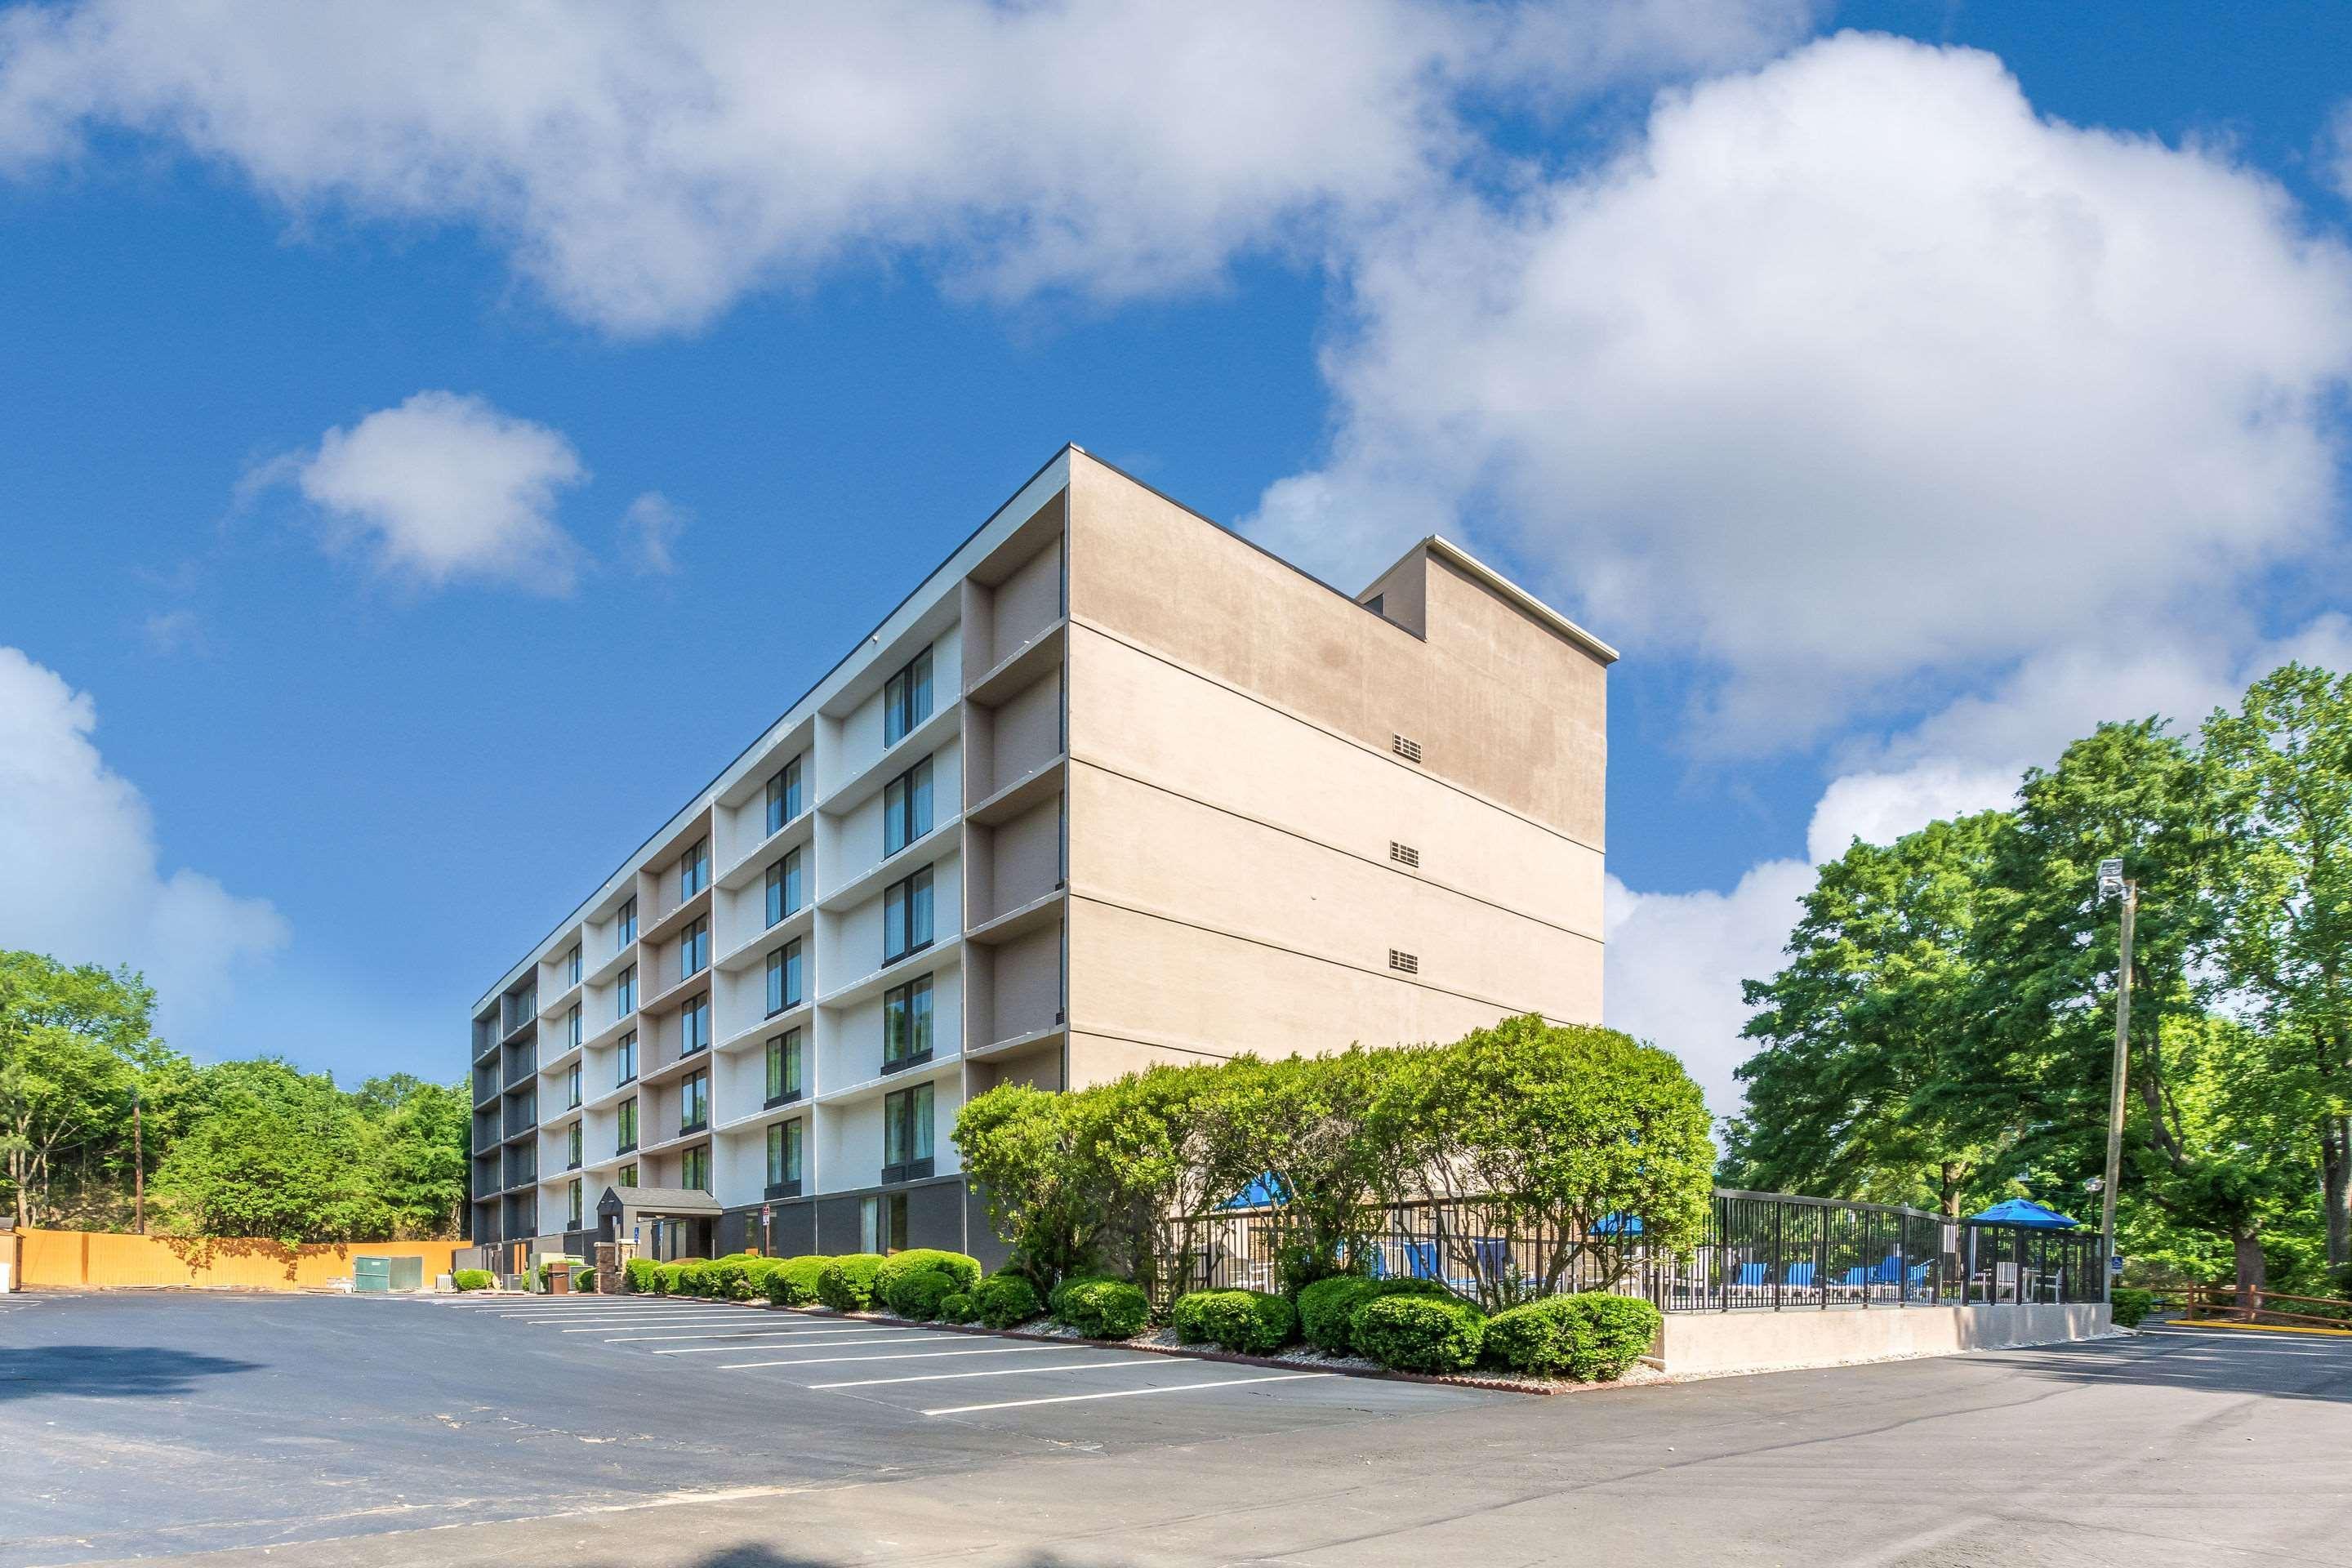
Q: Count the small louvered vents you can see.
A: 3